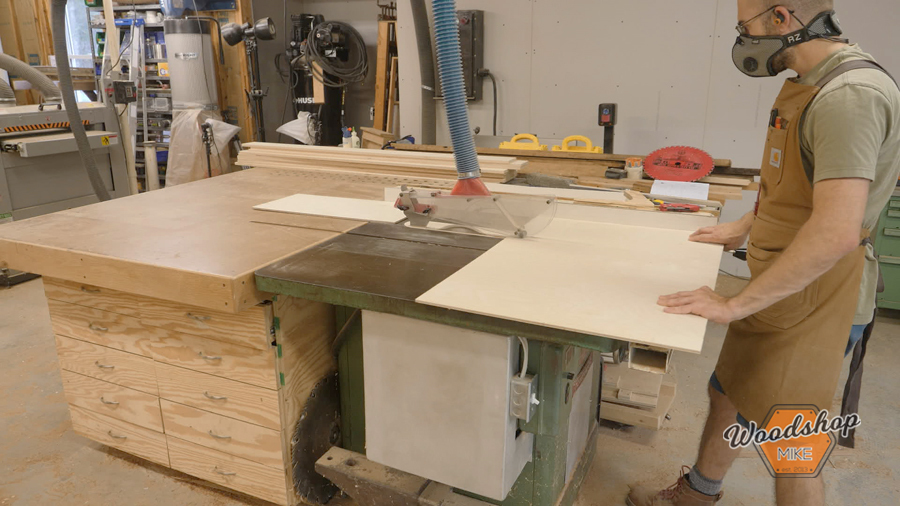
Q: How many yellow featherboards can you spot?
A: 2